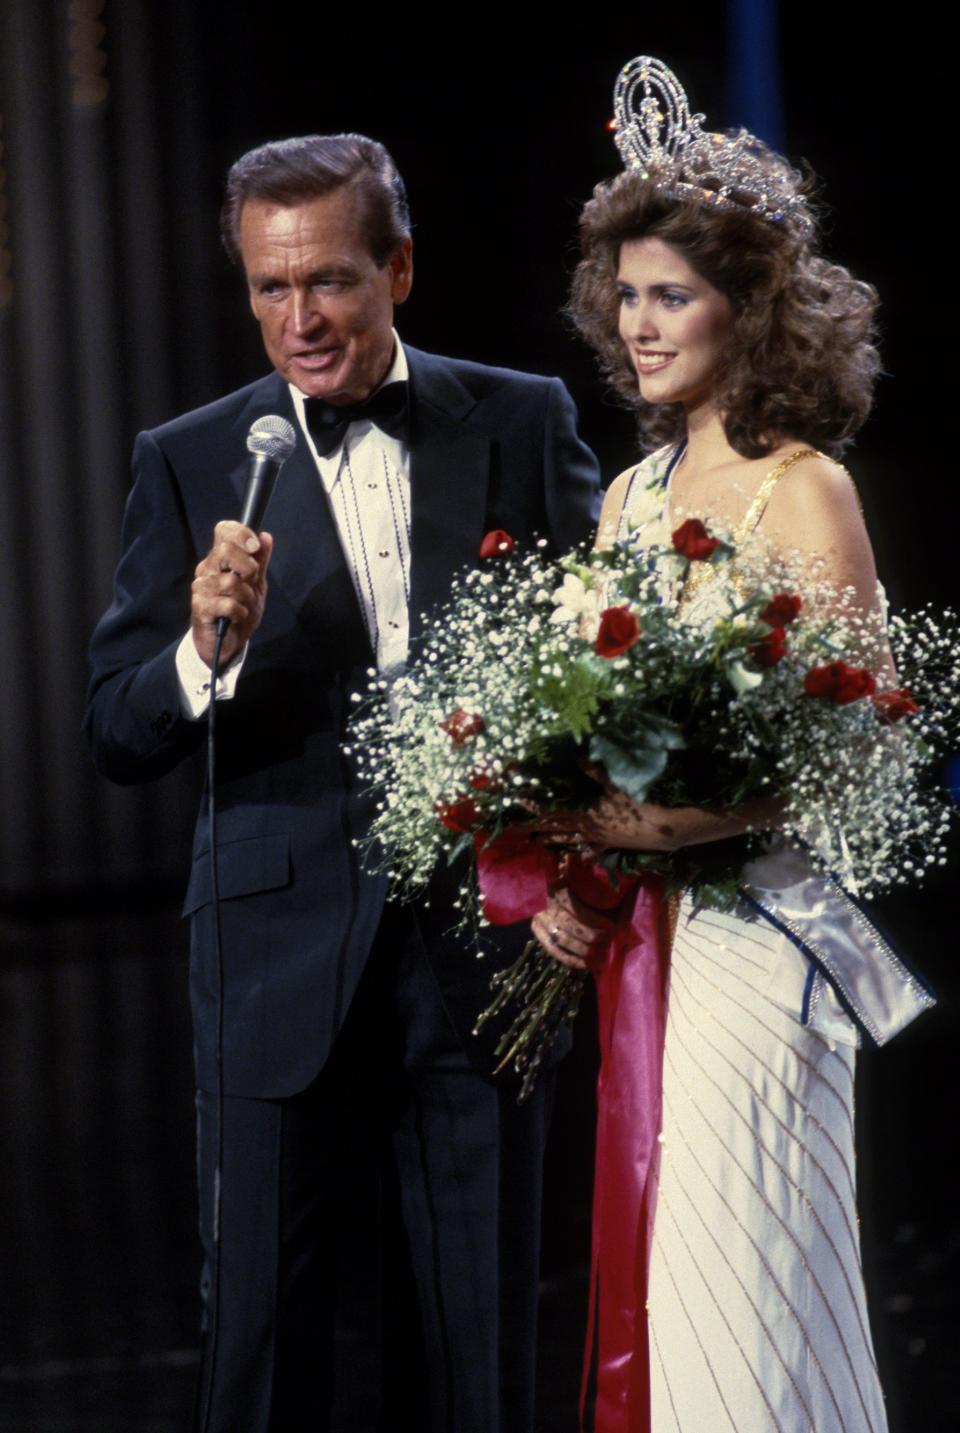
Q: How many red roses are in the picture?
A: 11